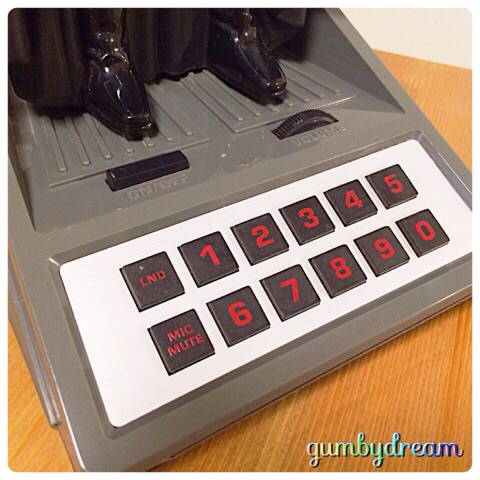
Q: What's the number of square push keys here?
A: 12